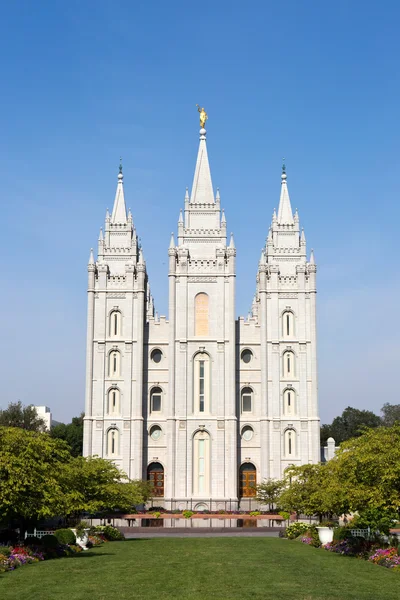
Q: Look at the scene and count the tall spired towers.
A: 3